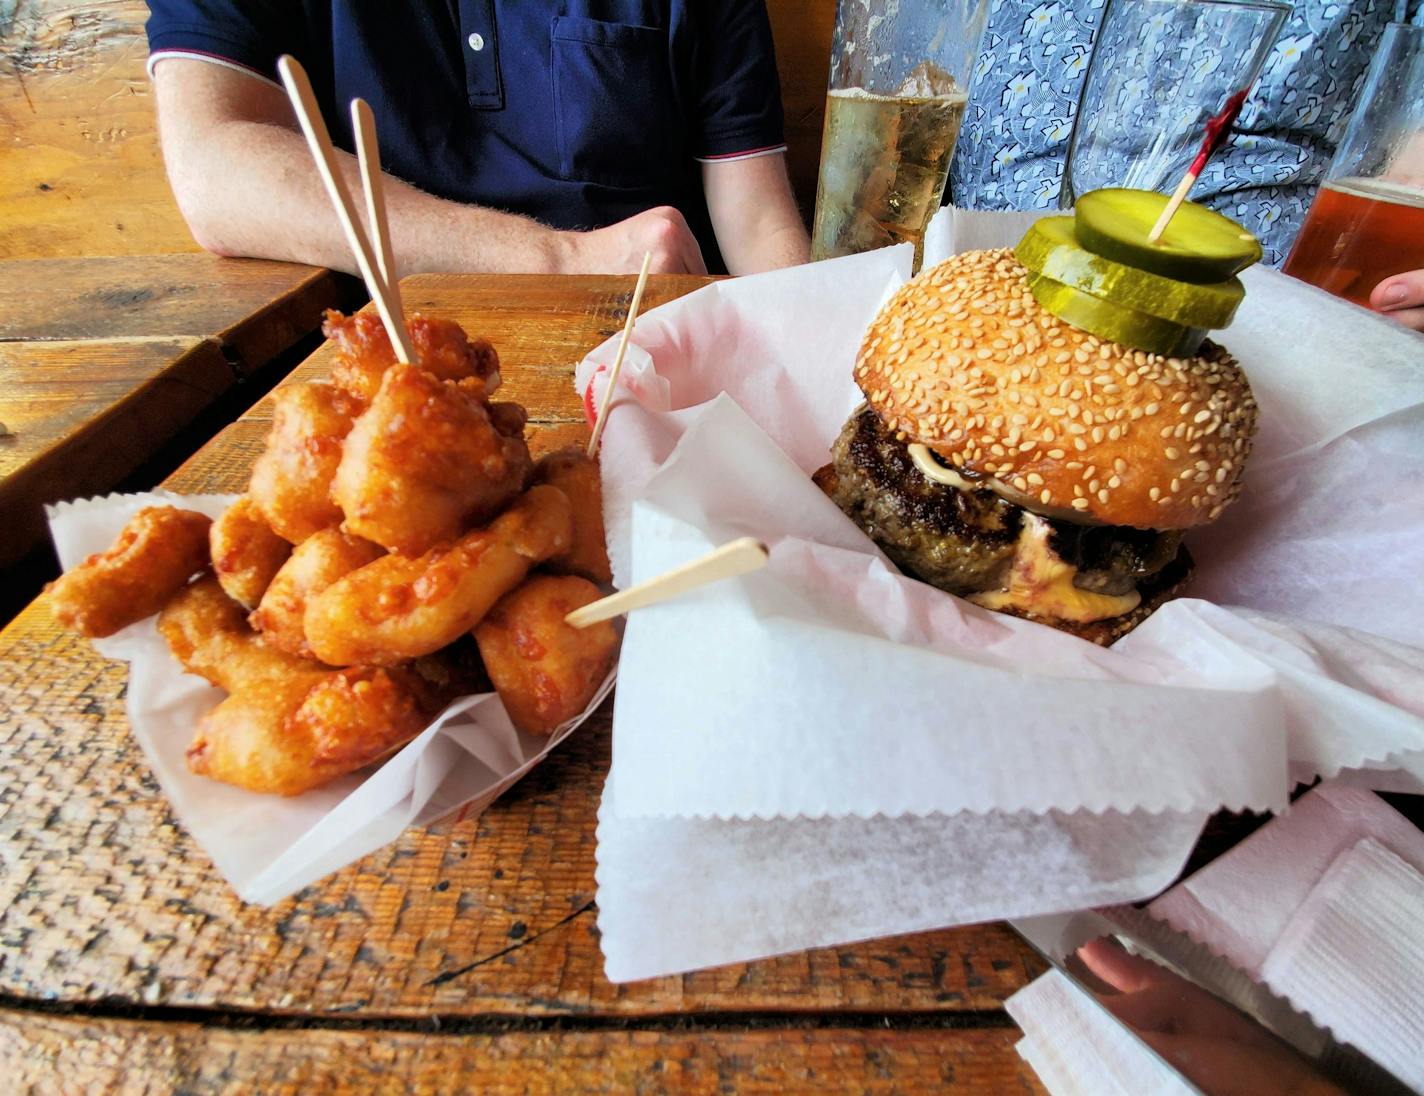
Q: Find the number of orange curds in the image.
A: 11